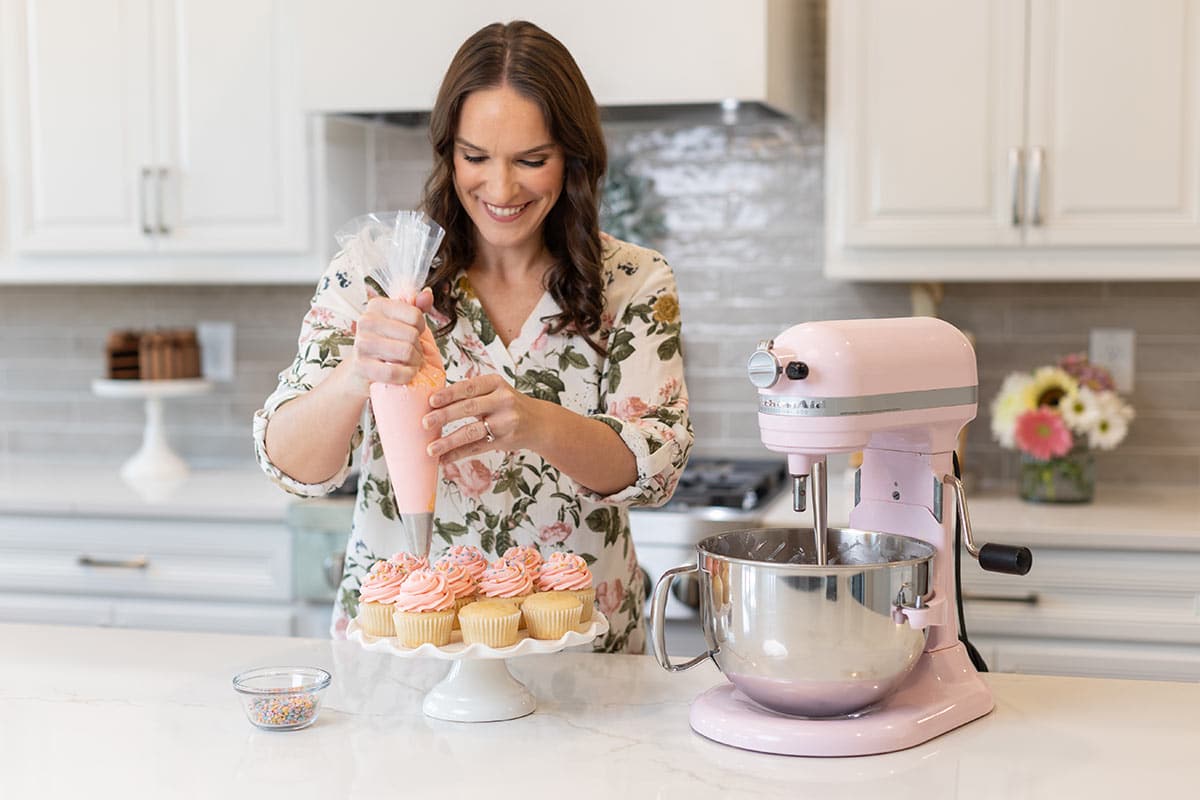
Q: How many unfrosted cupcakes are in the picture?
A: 2